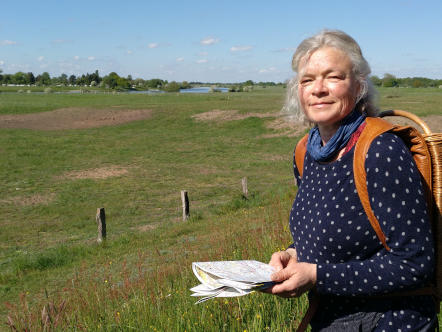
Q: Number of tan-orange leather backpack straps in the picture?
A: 2